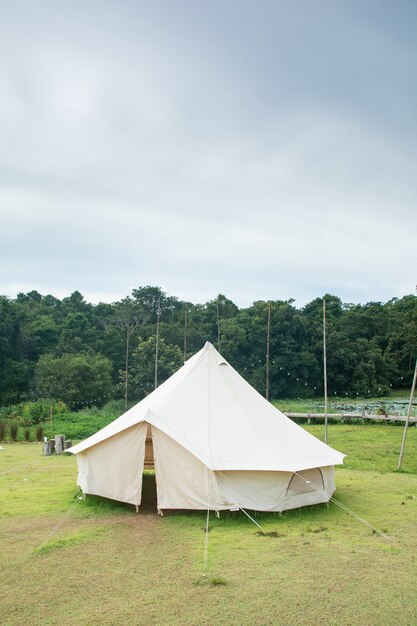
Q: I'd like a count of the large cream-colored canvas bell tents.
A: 1